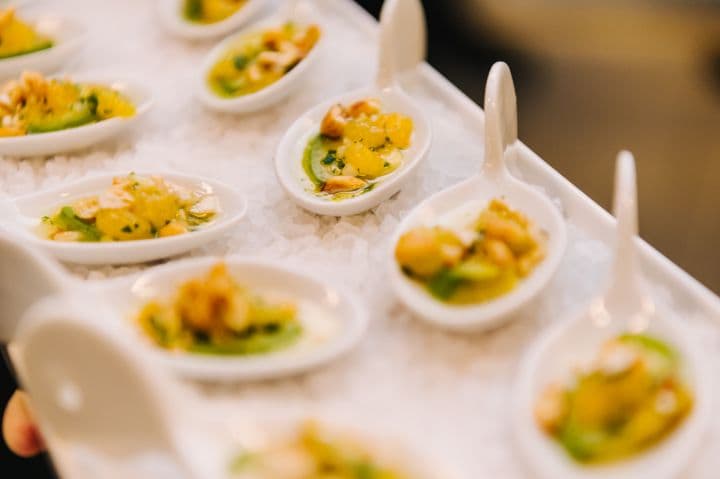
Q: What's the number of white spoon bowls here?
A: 10